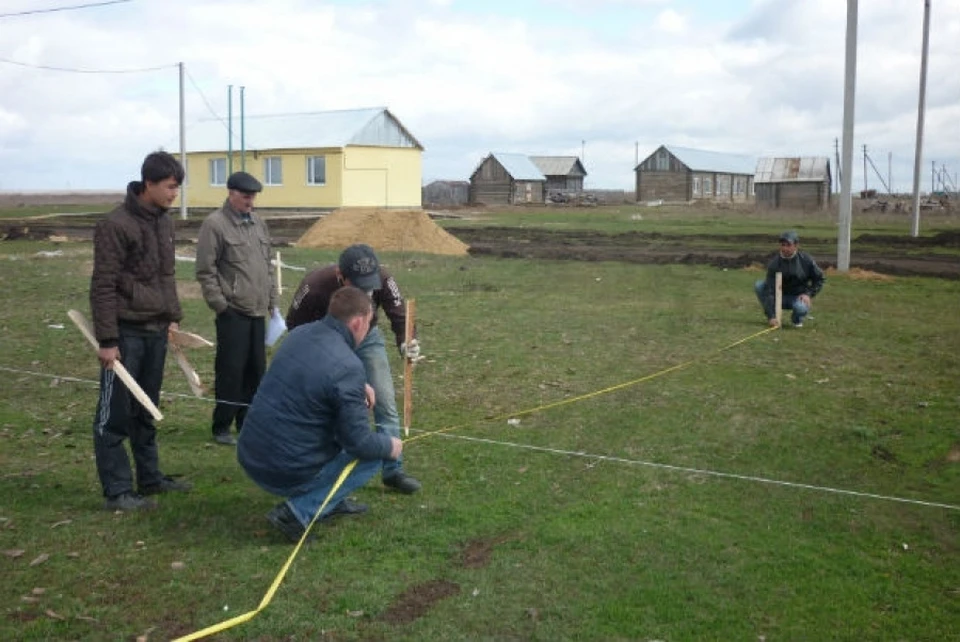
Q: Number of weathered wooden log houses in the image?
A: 4